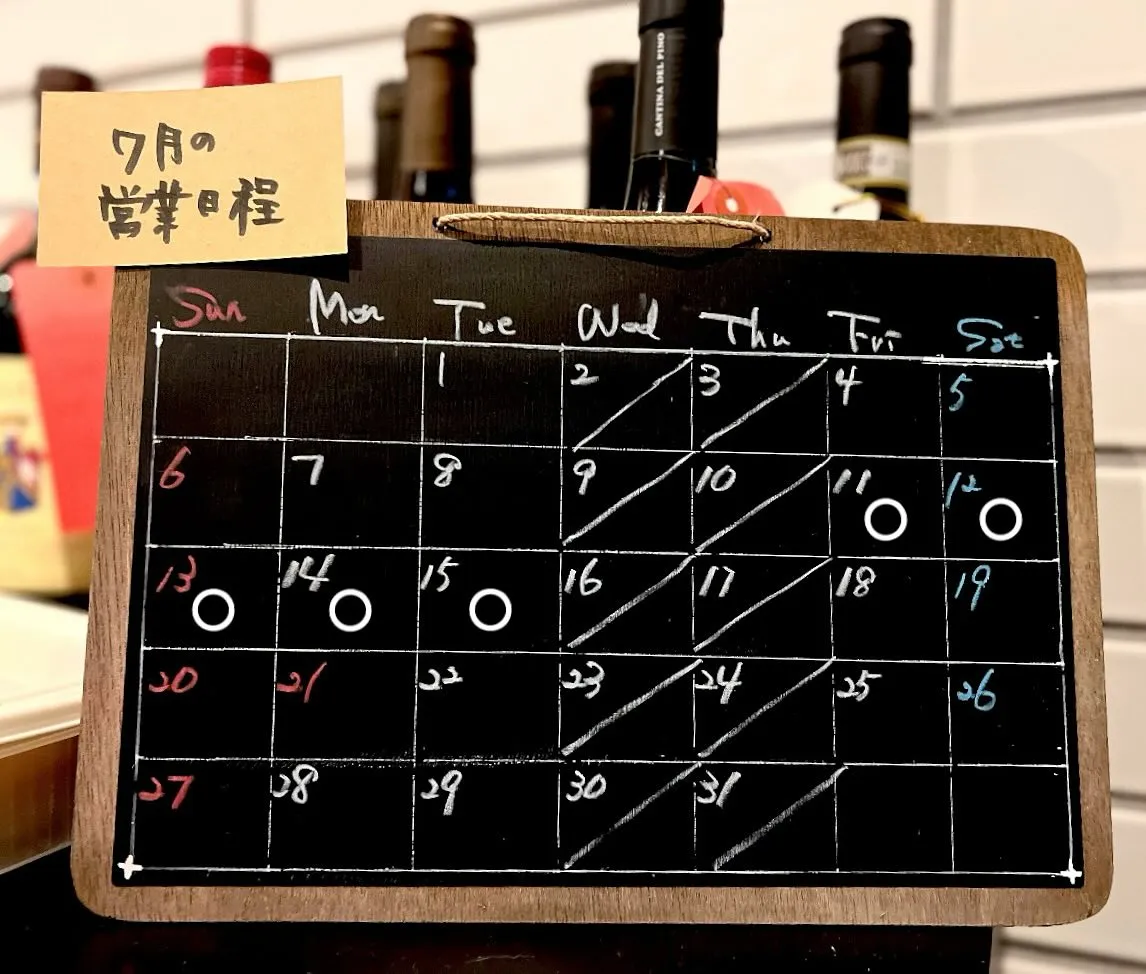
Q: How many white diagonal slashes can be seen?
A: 10